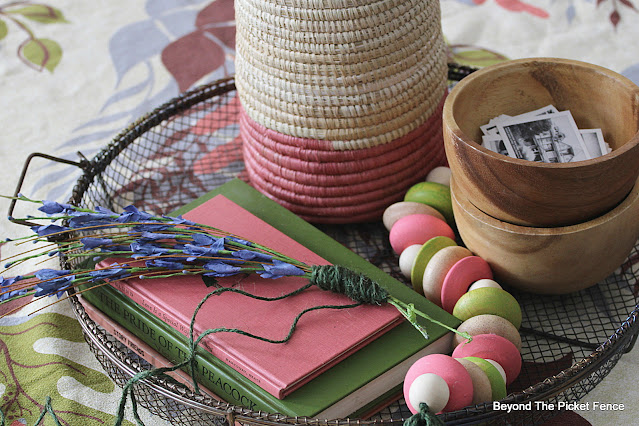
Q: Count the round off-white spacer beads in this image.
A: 5